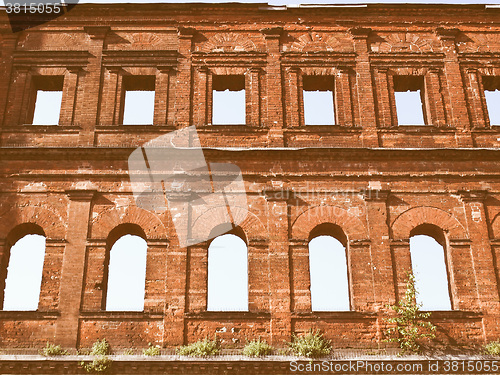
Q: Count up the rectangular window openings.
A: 6